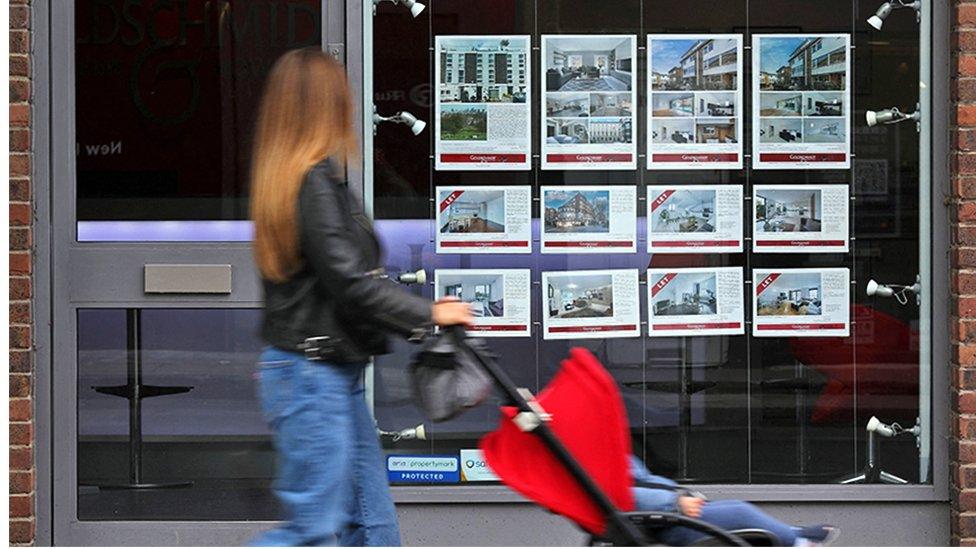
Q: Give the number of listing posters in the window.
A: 12